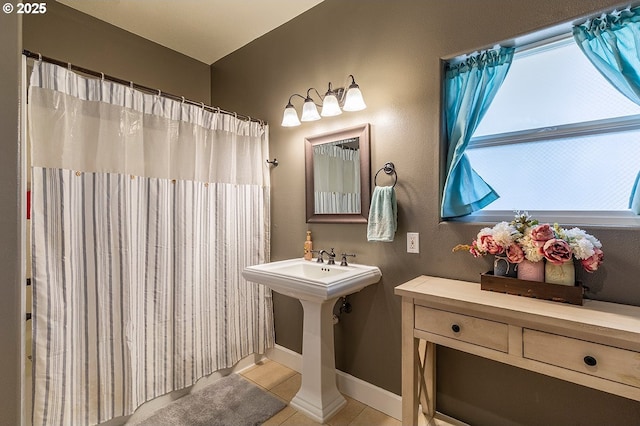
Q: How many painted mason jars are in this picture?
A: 3